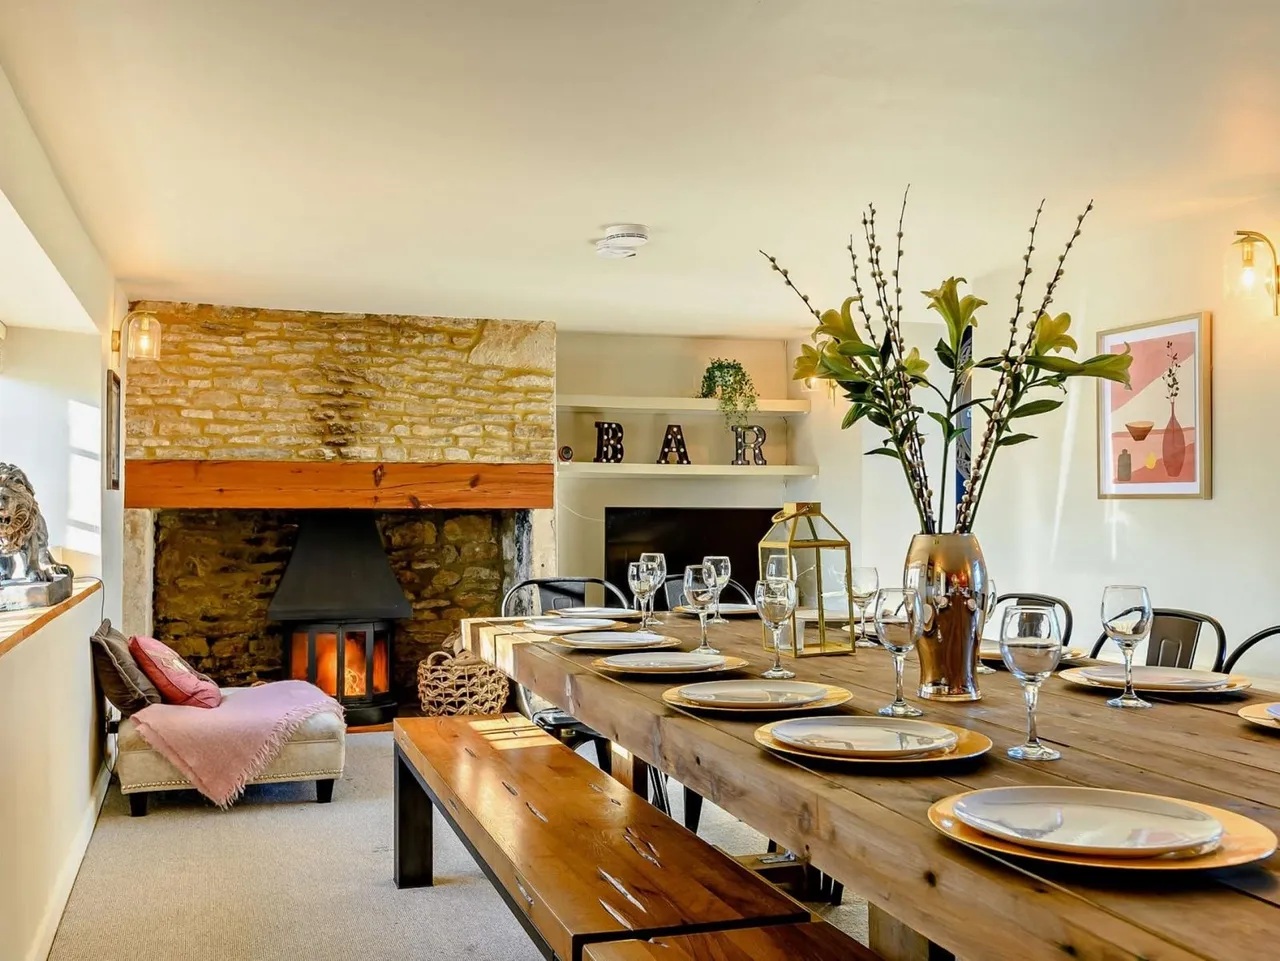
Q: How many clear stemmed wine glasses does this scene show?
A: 11